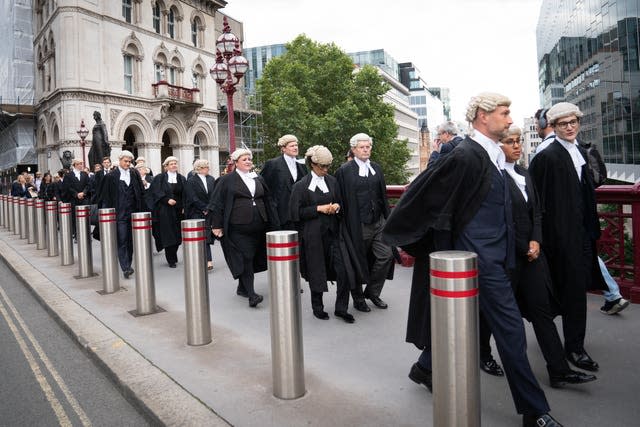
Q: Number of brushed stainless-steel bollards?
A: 15